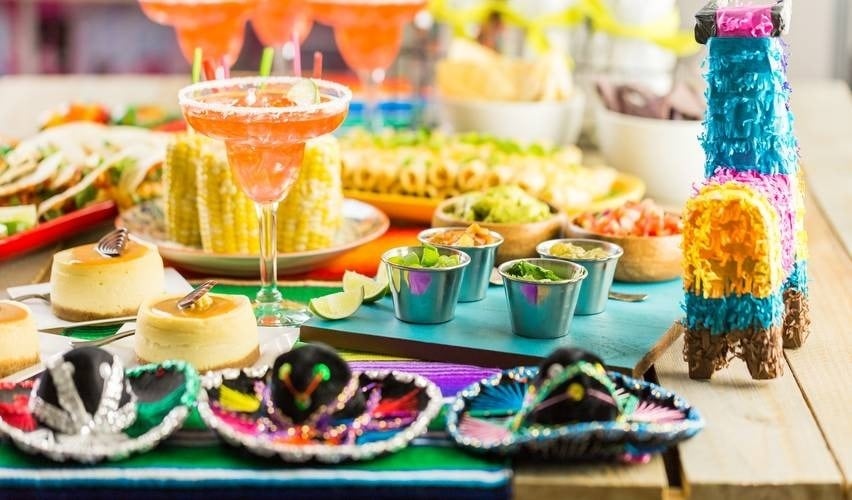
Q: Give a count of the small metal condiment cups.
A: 4